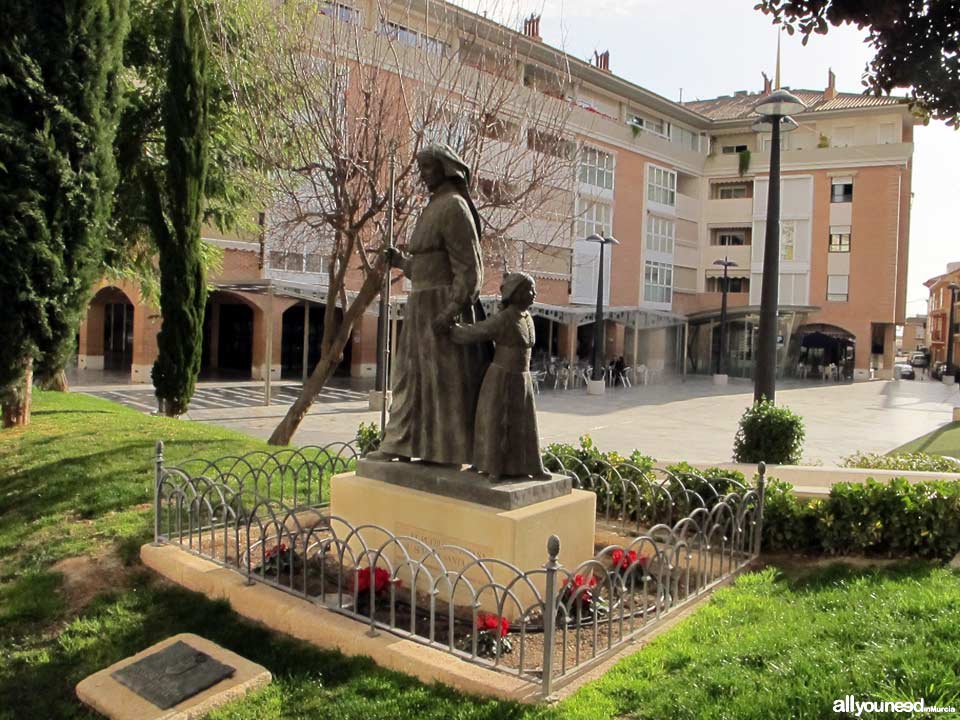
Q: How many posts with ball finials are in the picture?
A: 3